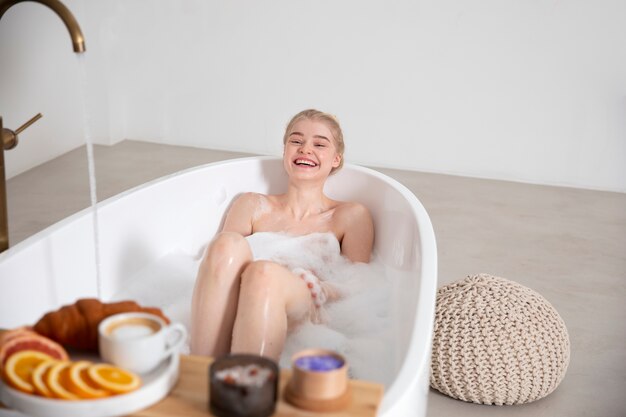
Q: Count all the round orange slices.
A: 5